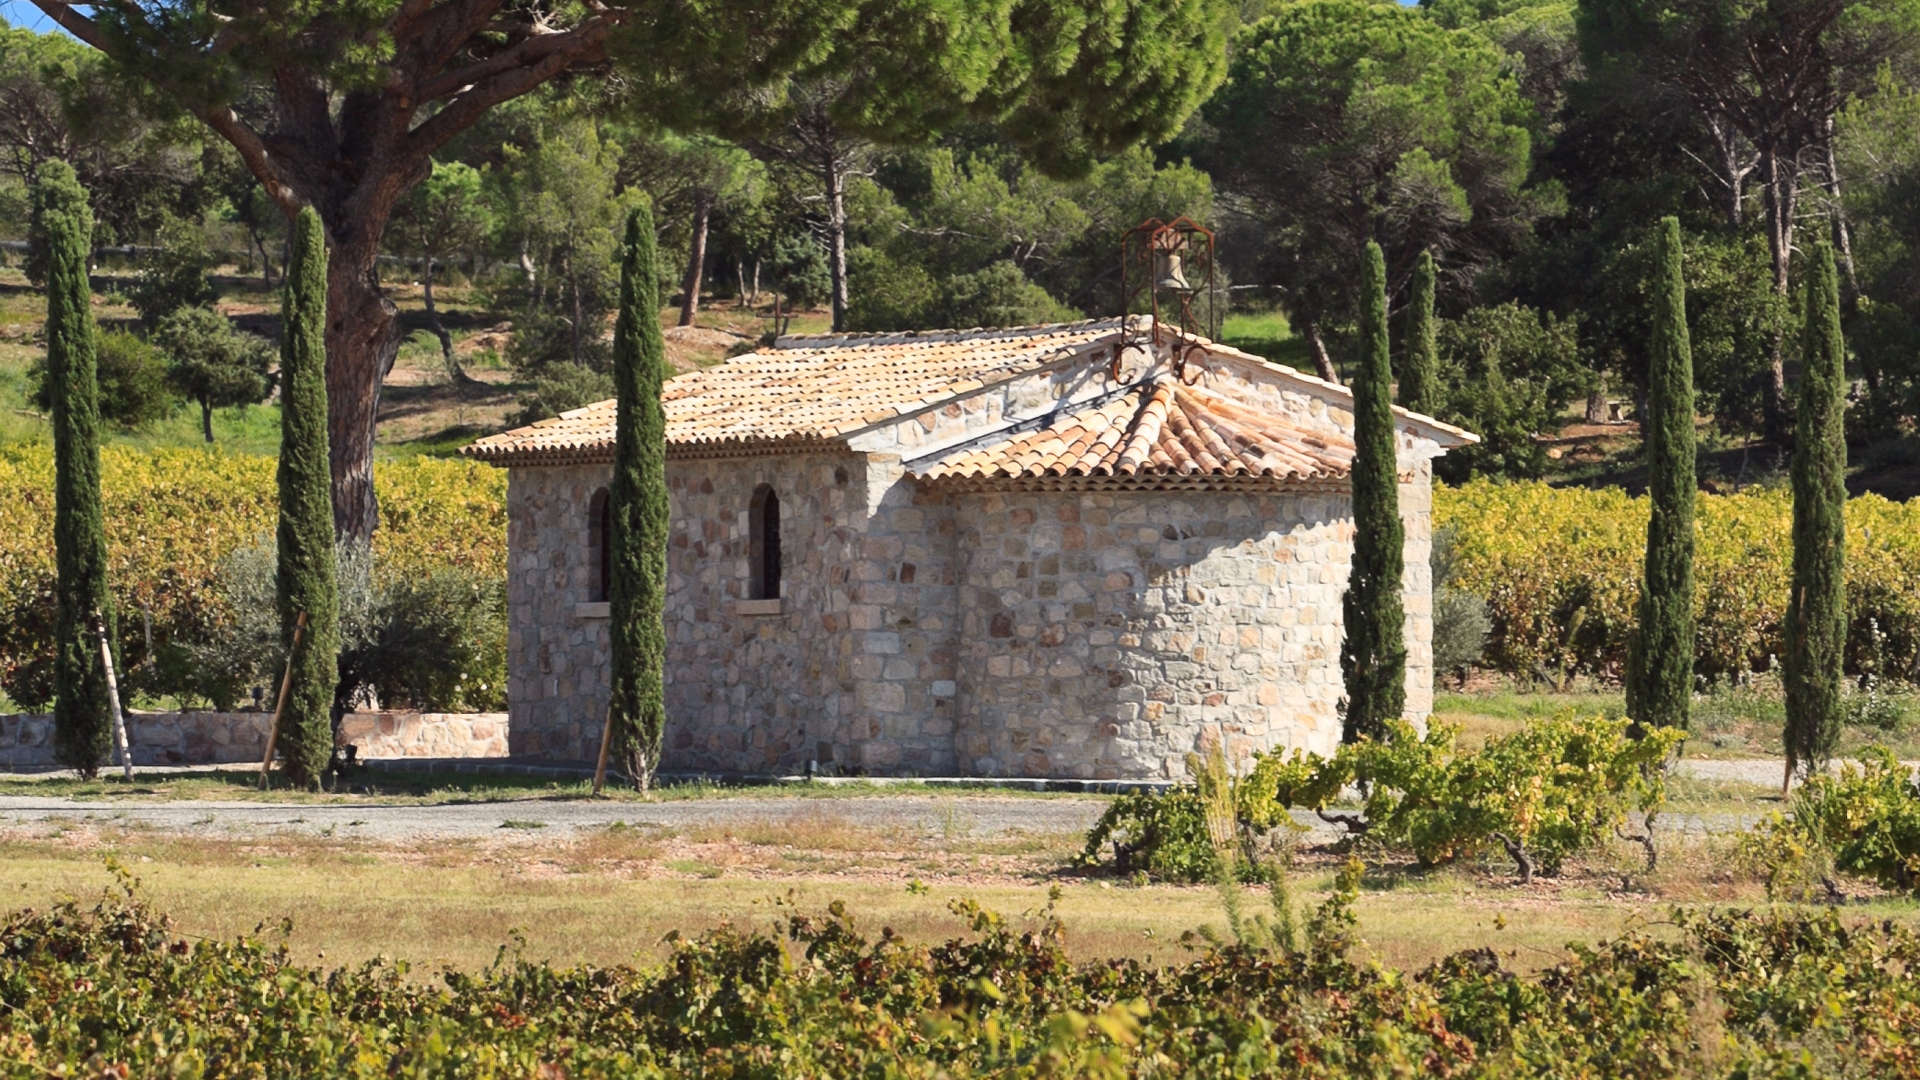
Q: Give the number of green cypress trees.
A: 7